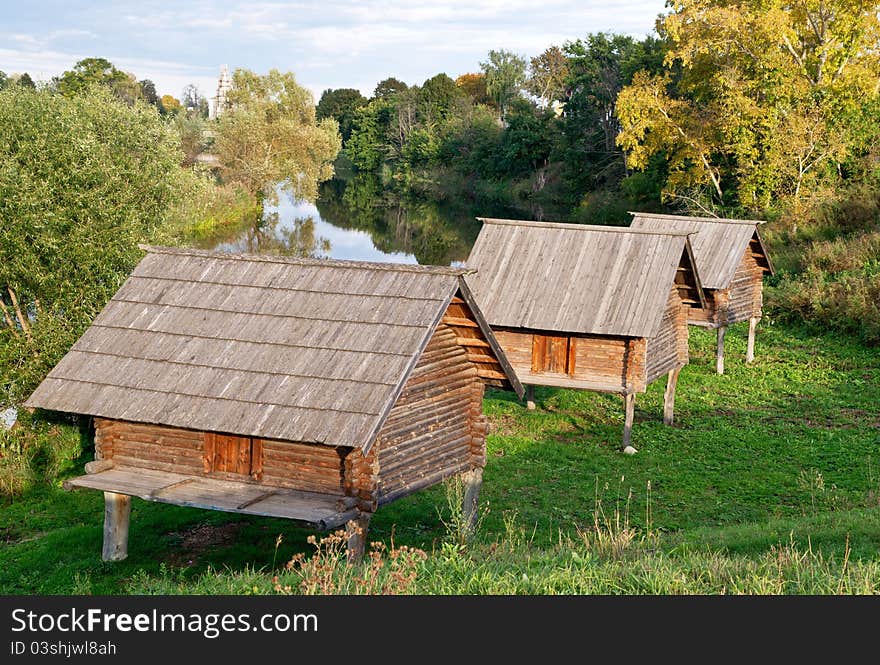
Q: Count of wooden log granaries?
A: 3